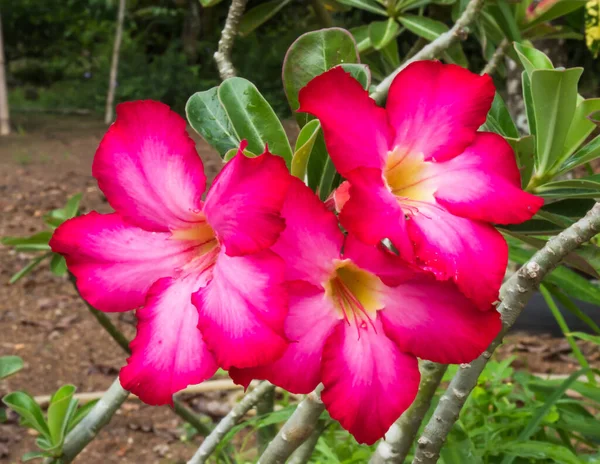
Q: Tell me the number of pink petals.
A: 15